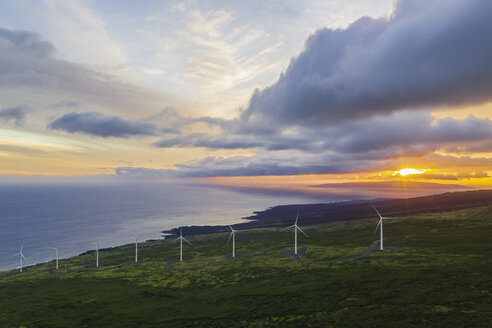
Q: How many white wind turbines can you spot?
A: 8